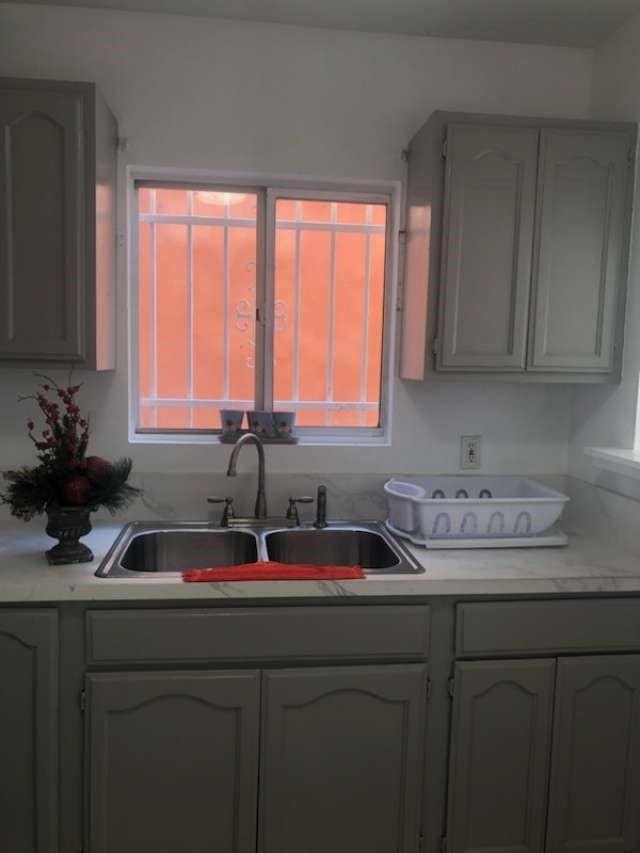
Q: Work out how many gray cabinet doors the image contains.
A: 8